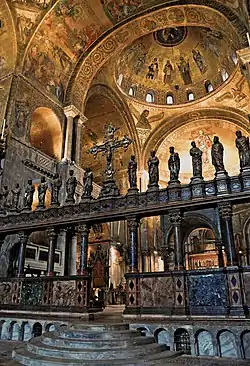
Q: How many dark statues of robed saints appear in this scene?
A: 13